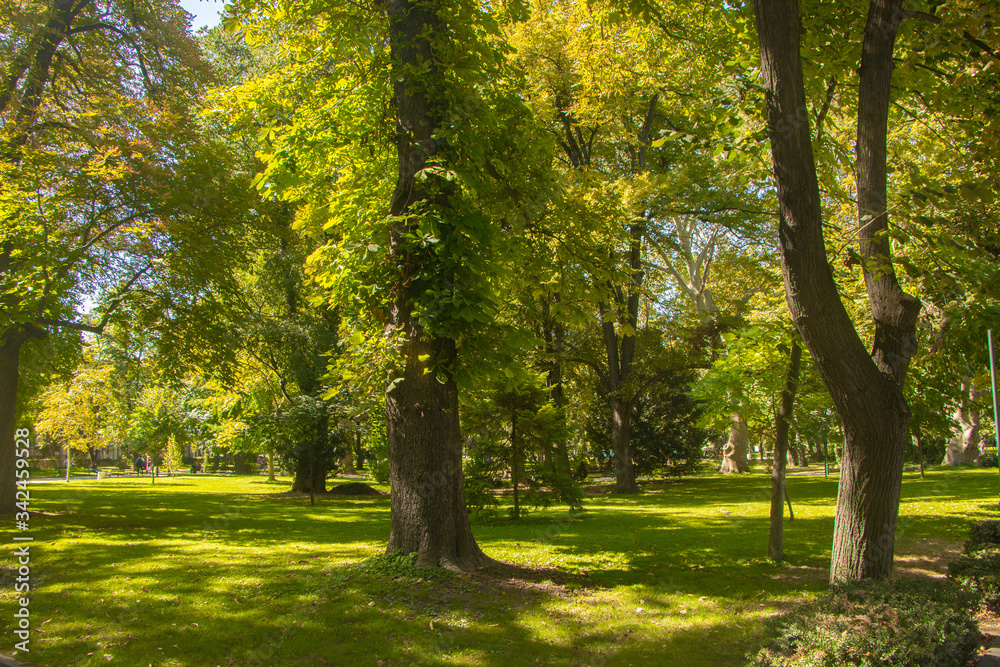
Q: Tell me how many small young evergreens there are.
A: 1